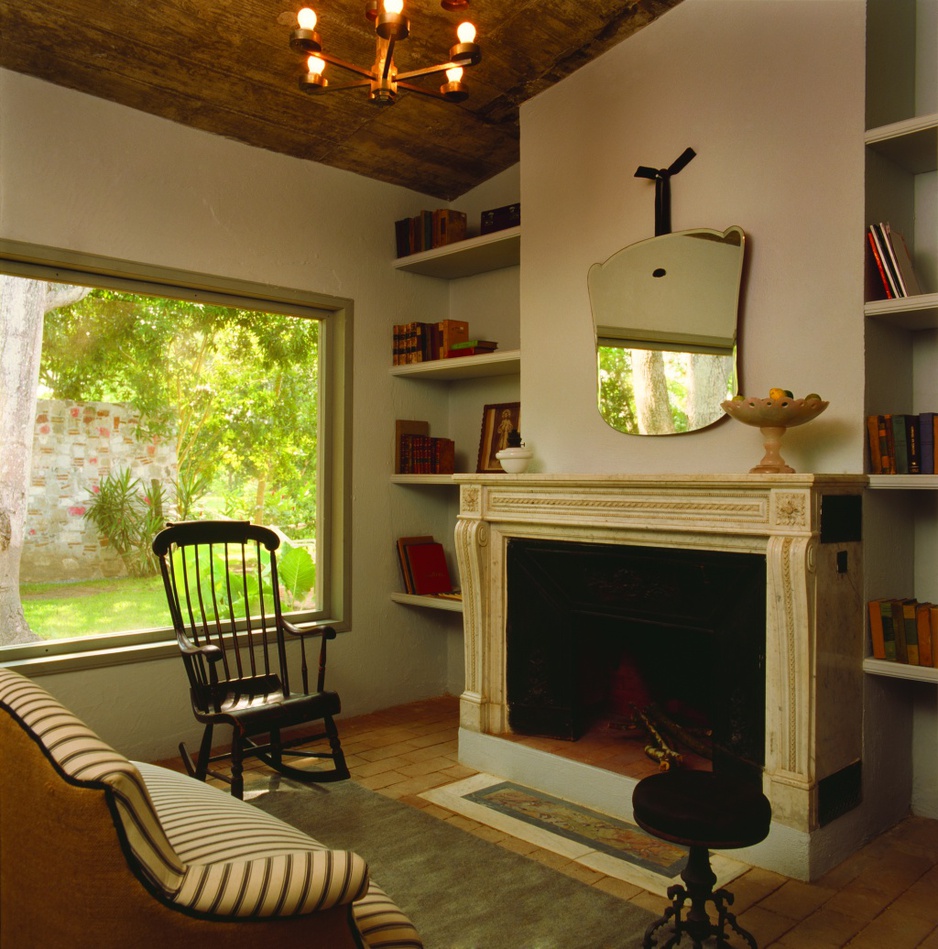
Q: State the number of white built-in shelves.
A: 8